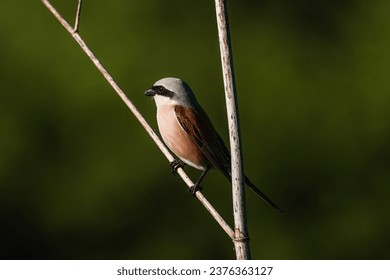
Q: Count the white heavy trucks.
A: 0